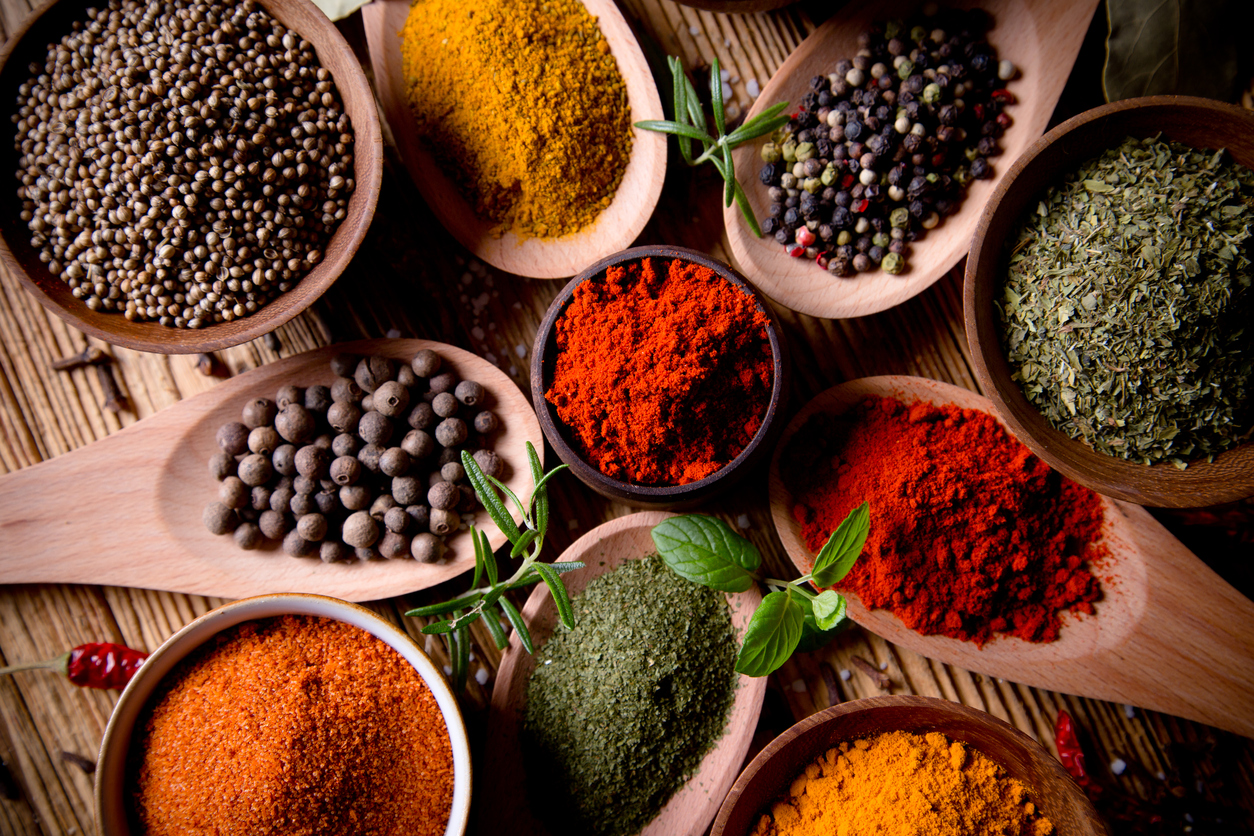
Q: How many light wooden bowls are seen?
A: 3